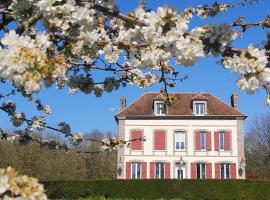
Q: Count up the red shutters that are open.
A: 12